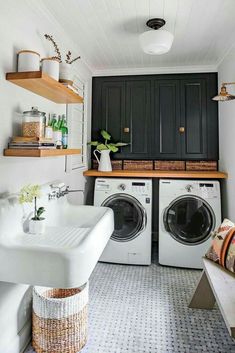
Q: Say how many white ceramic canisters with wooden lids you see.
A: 2